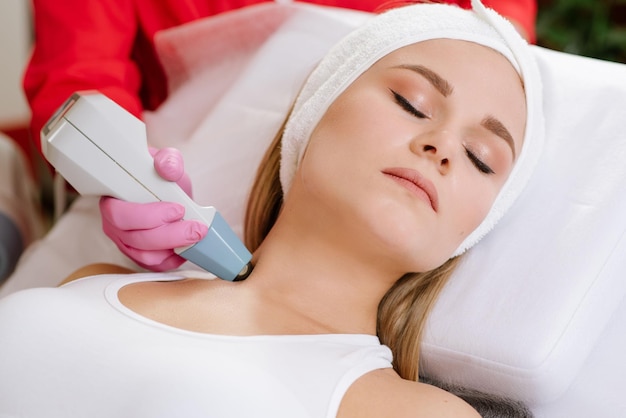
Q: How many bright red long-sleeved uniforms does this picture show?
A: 1